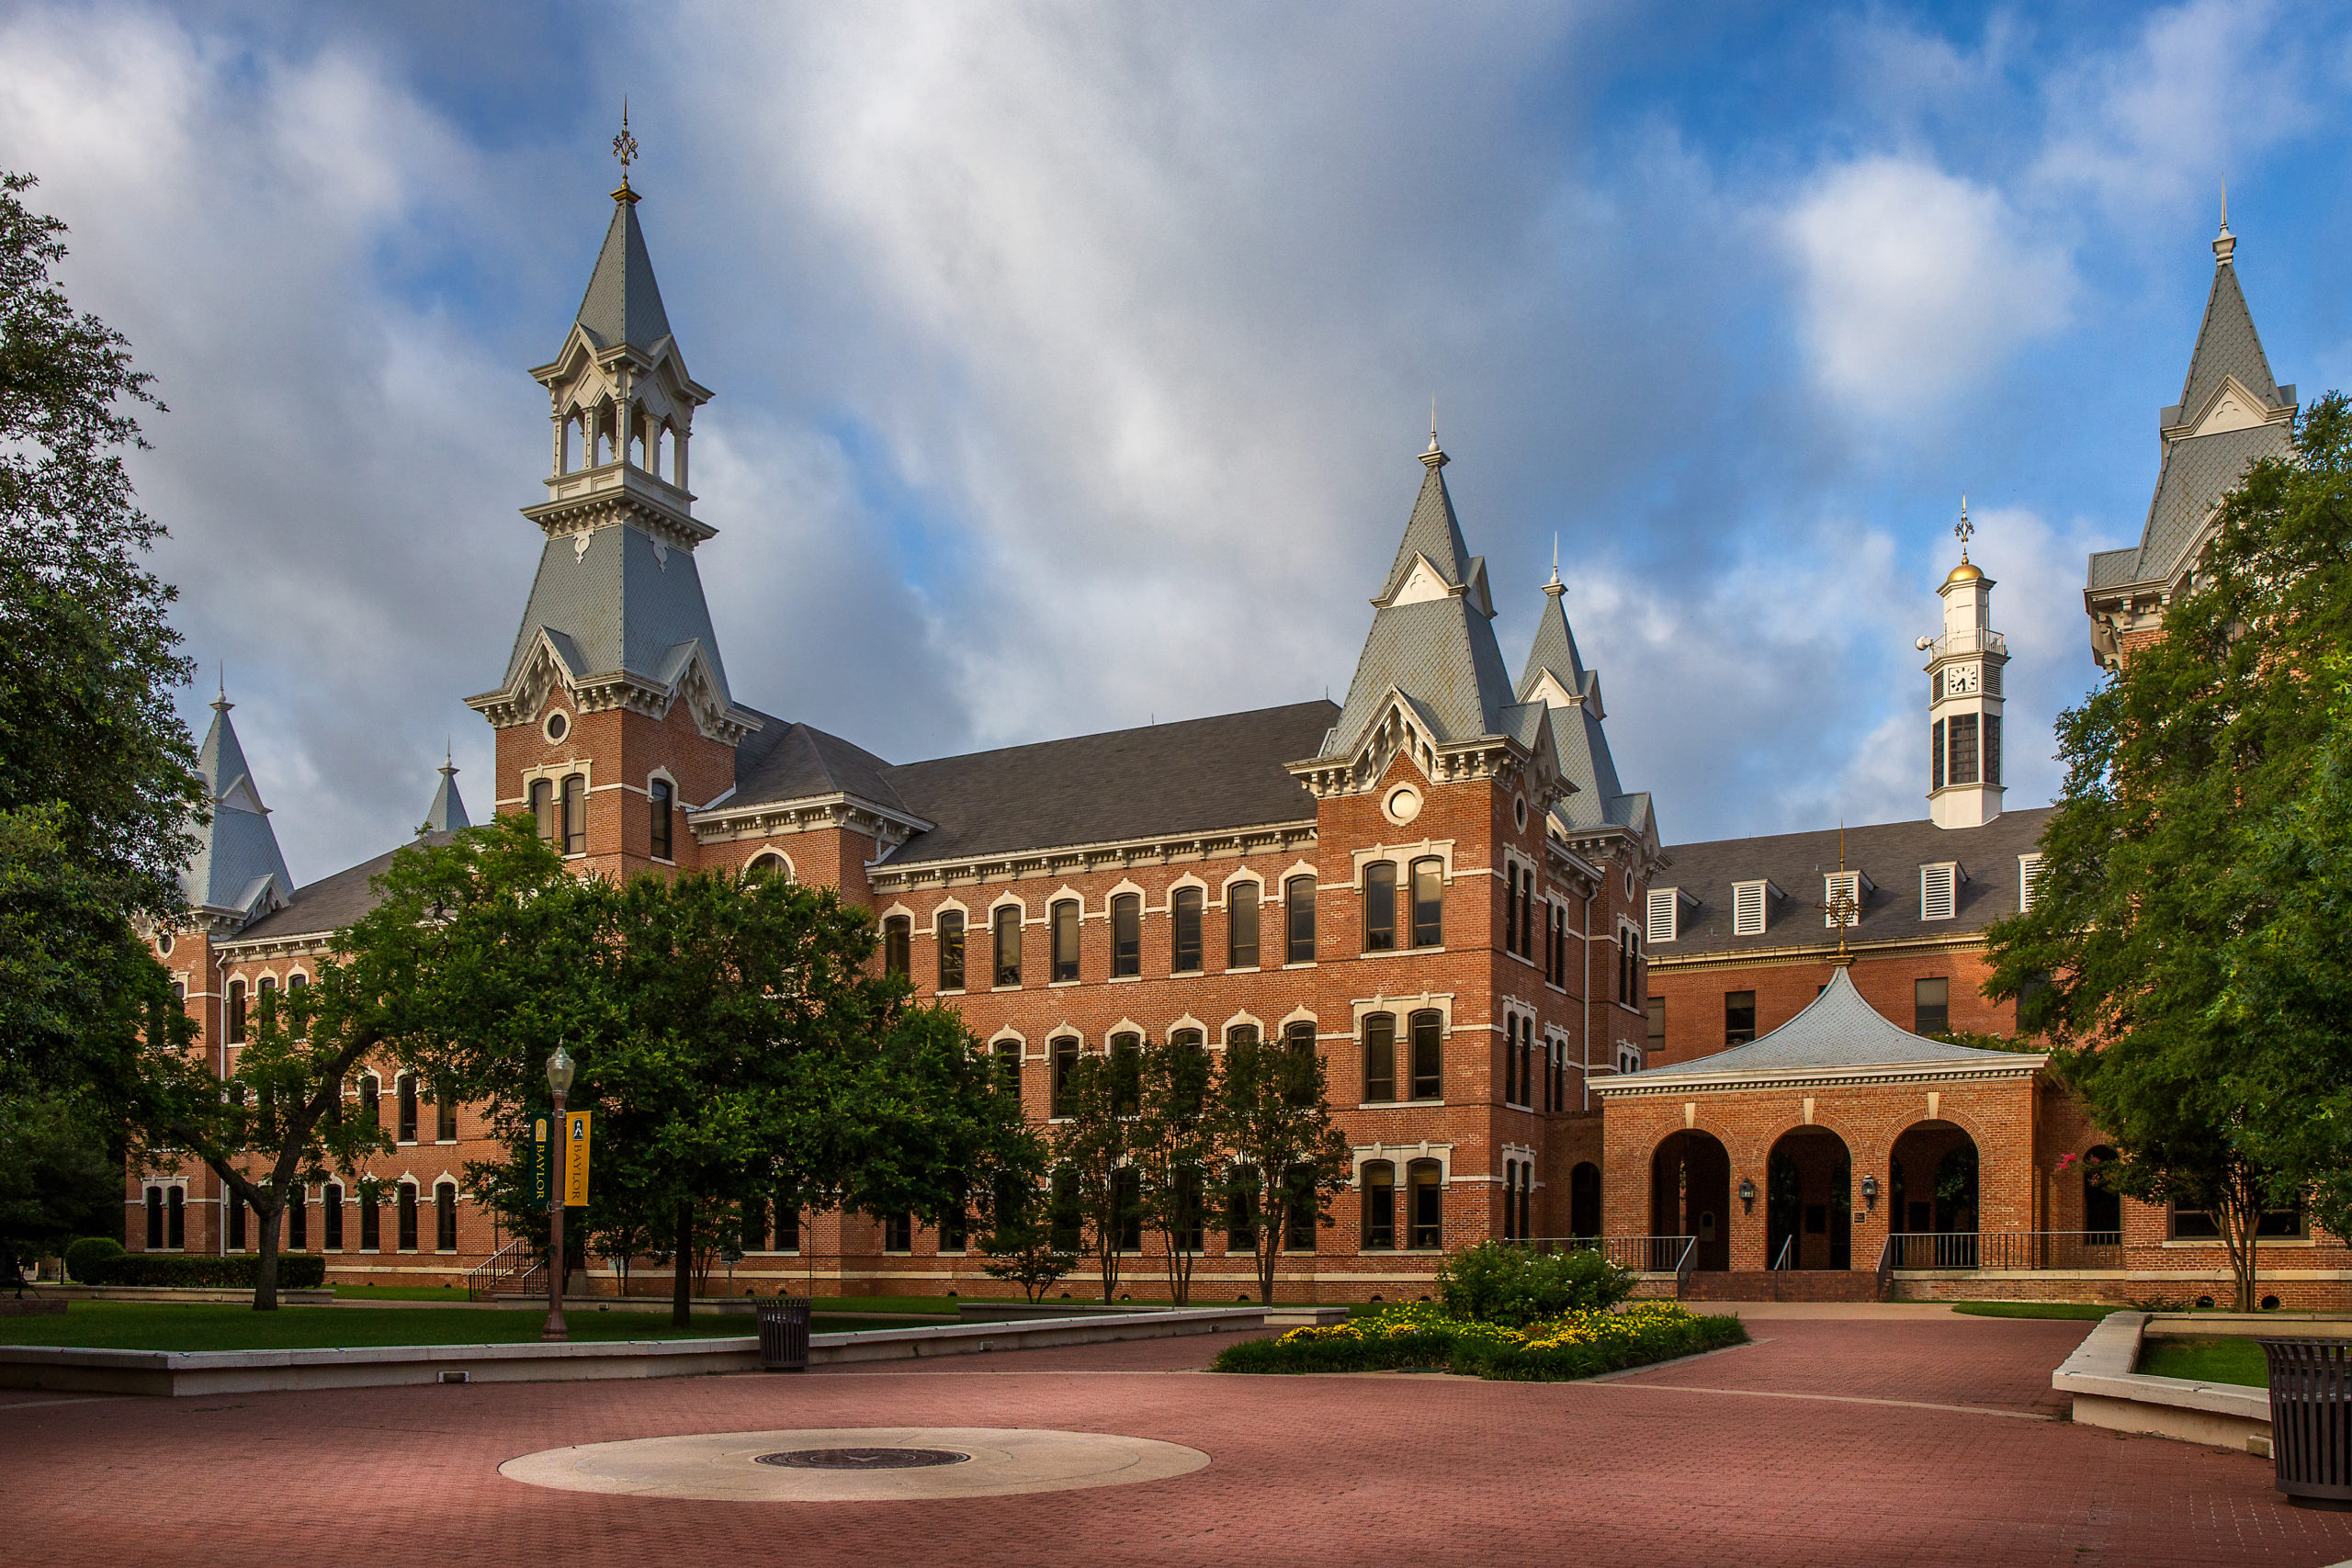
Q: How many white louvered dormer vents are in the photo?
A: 5